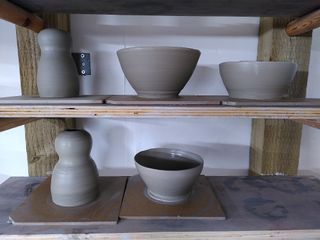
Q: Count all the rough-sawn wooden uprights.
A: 2